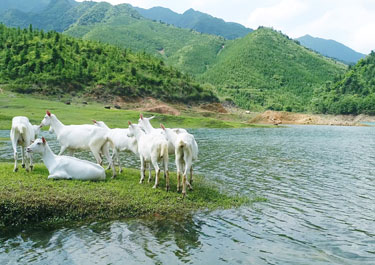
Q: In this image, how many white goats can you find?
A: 7